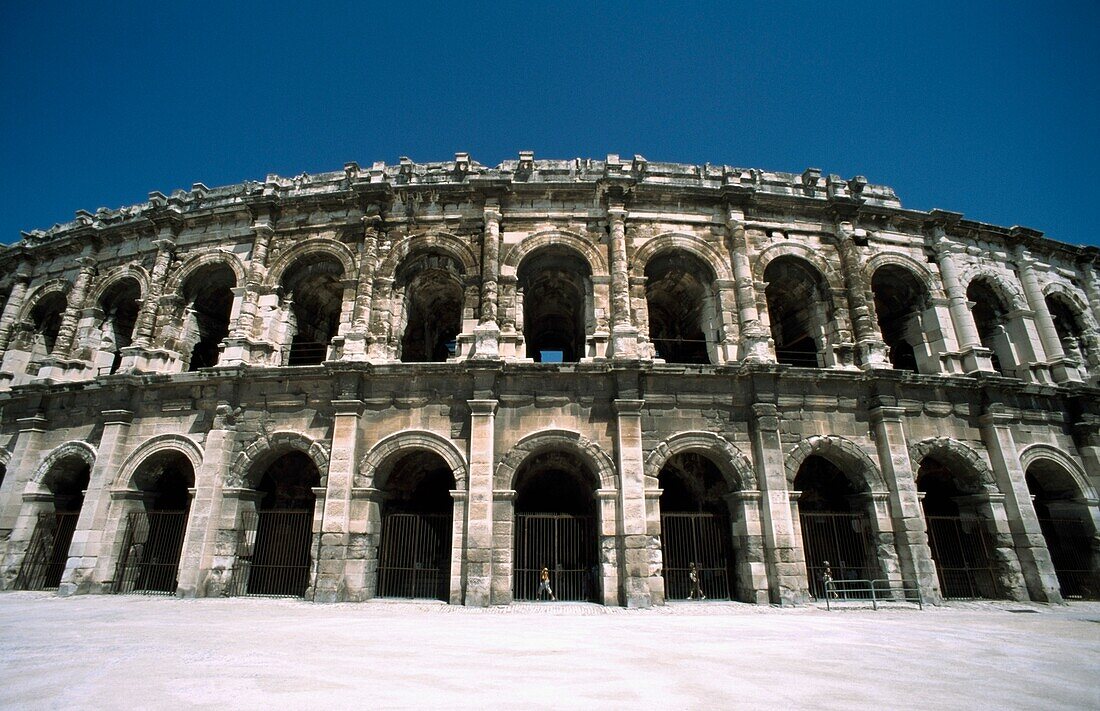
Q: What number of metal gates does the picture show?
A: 9